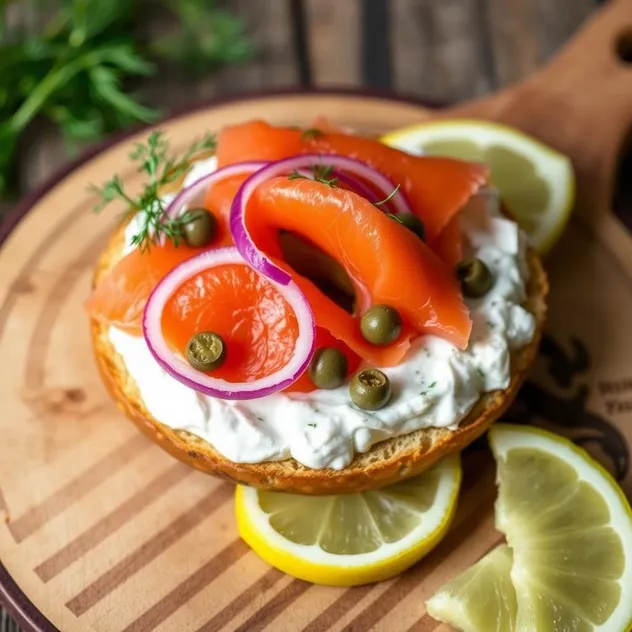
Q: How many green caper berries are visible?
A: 7